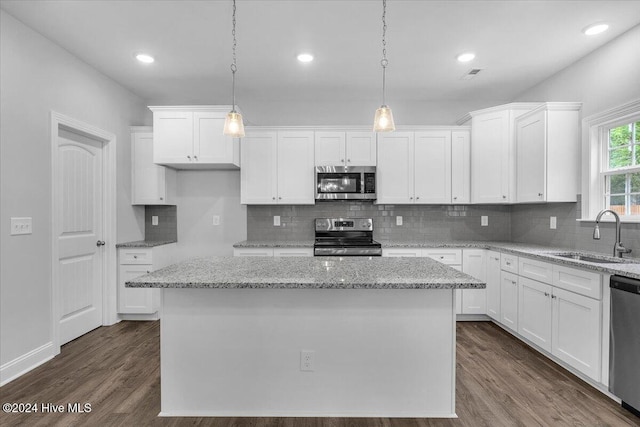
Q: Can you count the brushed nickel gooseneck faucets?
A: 1